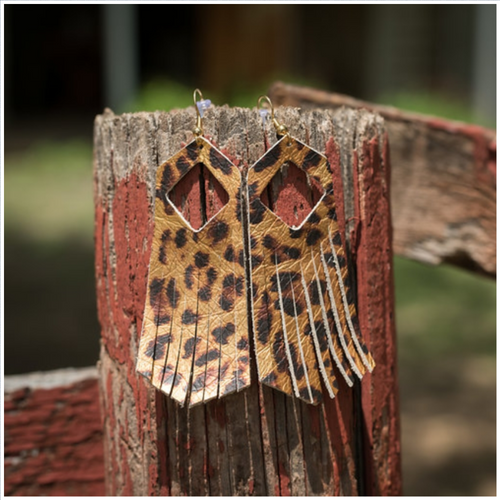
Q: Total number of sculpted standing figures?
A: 0